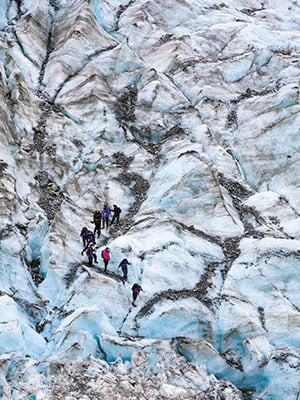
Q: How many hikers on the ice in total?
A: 9